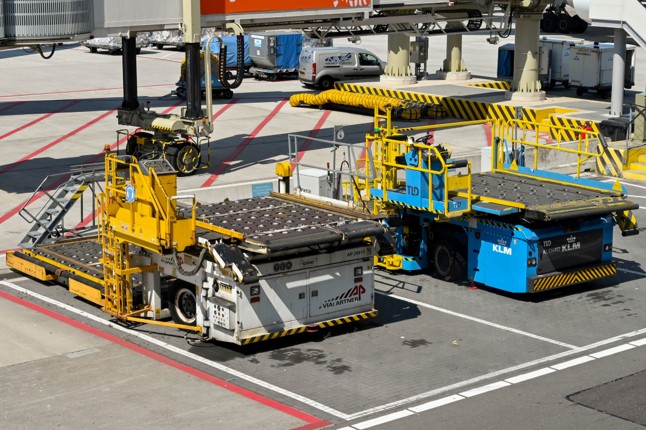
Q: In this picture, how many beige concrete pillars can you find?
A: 3